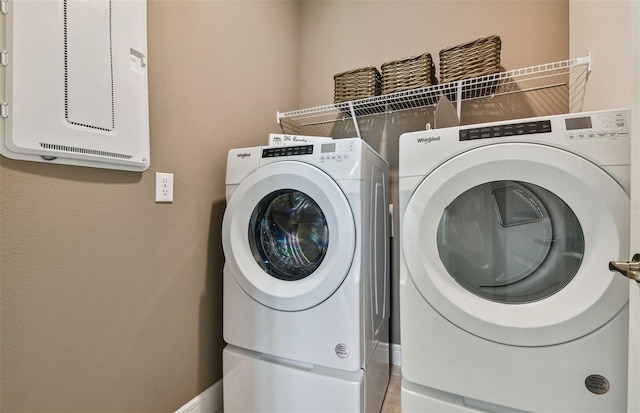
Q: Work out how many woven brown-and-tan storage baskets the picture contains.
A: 3